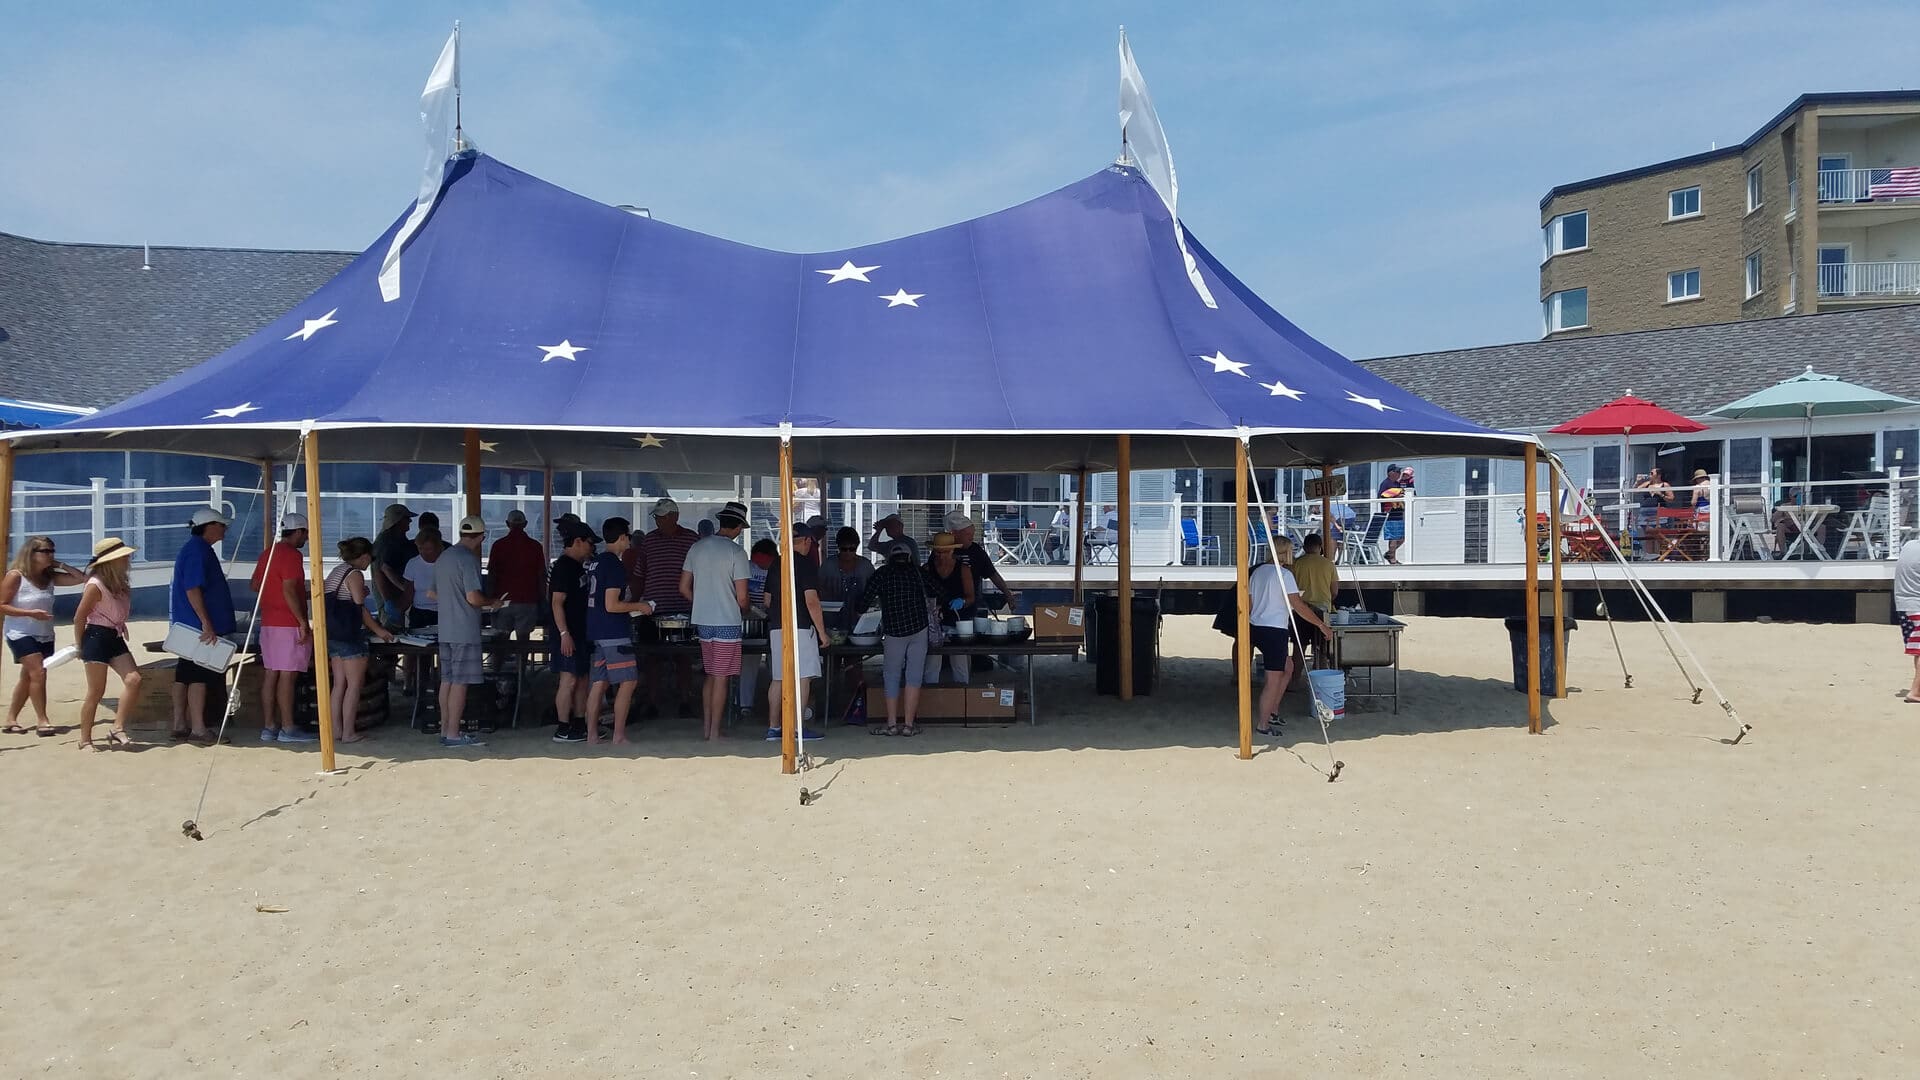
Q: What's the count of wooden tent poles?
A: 13